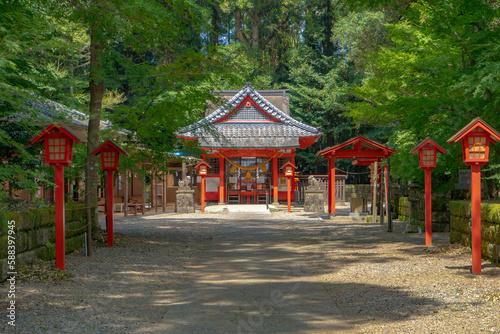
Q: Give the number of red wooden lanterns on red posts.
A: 6